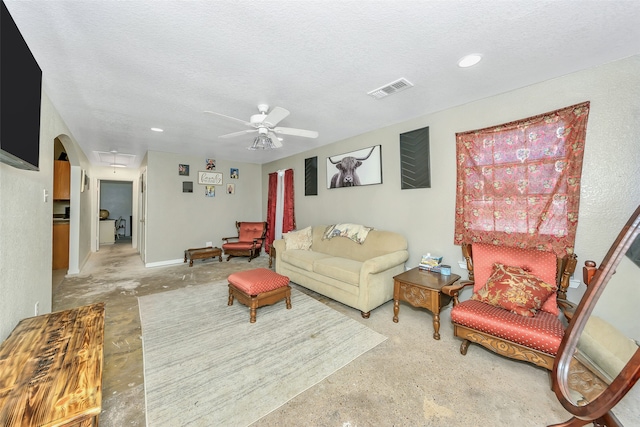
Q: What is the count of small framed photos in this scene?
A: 6